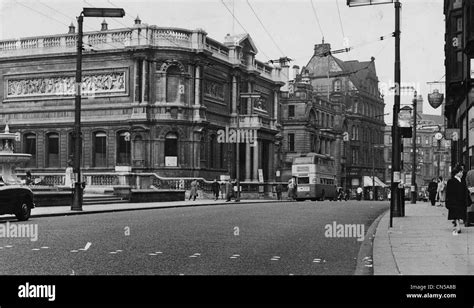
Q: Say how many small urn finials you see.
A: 3